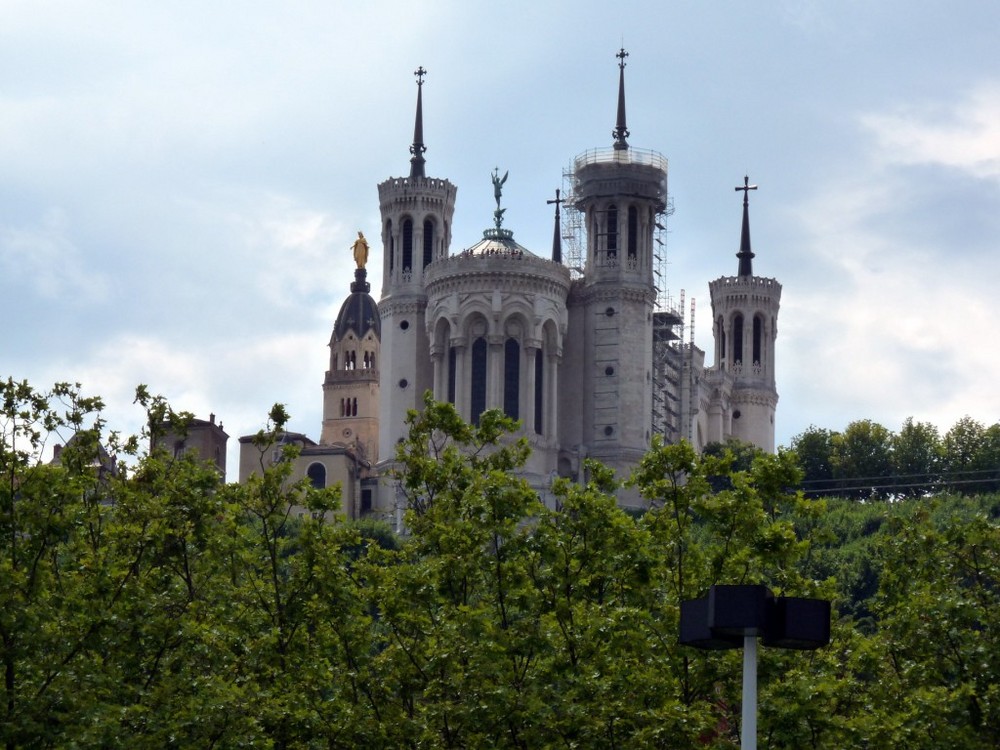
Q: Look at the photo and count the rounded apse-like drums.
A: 1